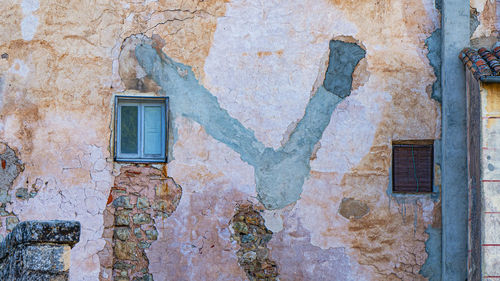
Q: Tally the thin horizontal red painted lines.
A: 6